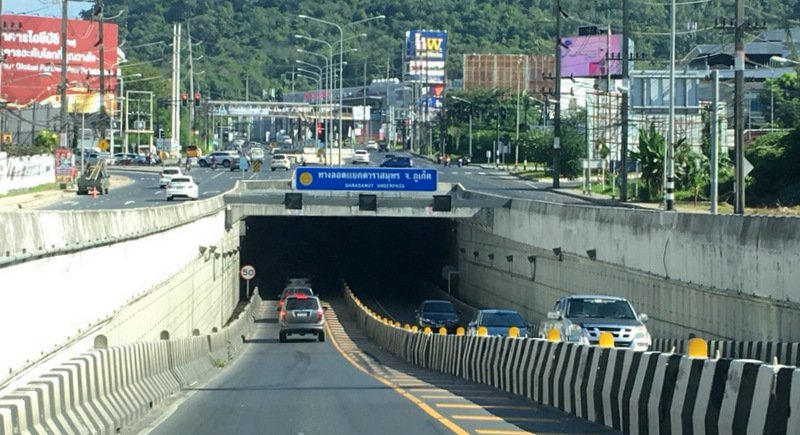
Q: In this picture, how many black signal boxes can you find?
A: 3